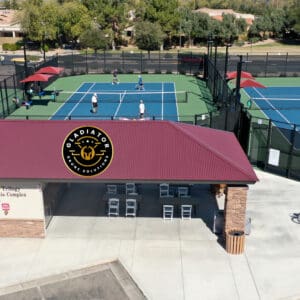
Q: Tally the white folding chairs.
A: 8